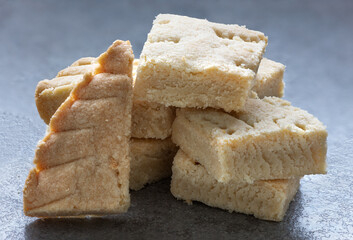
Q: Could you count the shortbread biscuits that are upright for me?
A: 1